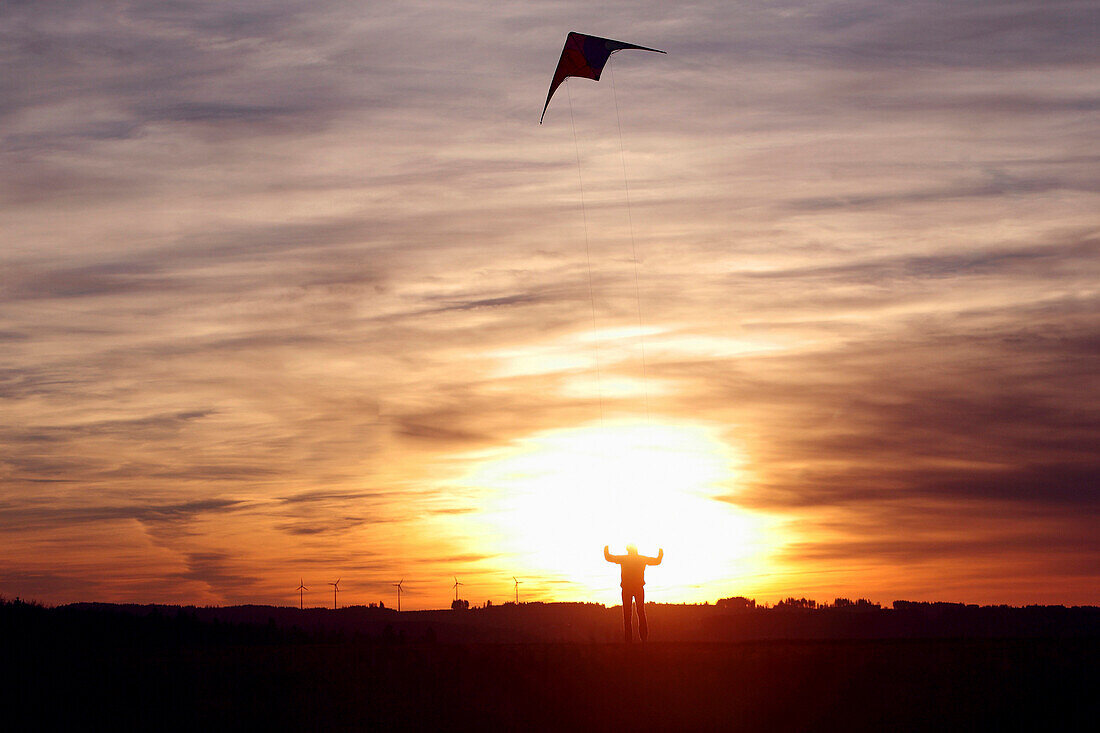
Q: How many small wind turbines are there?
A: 5